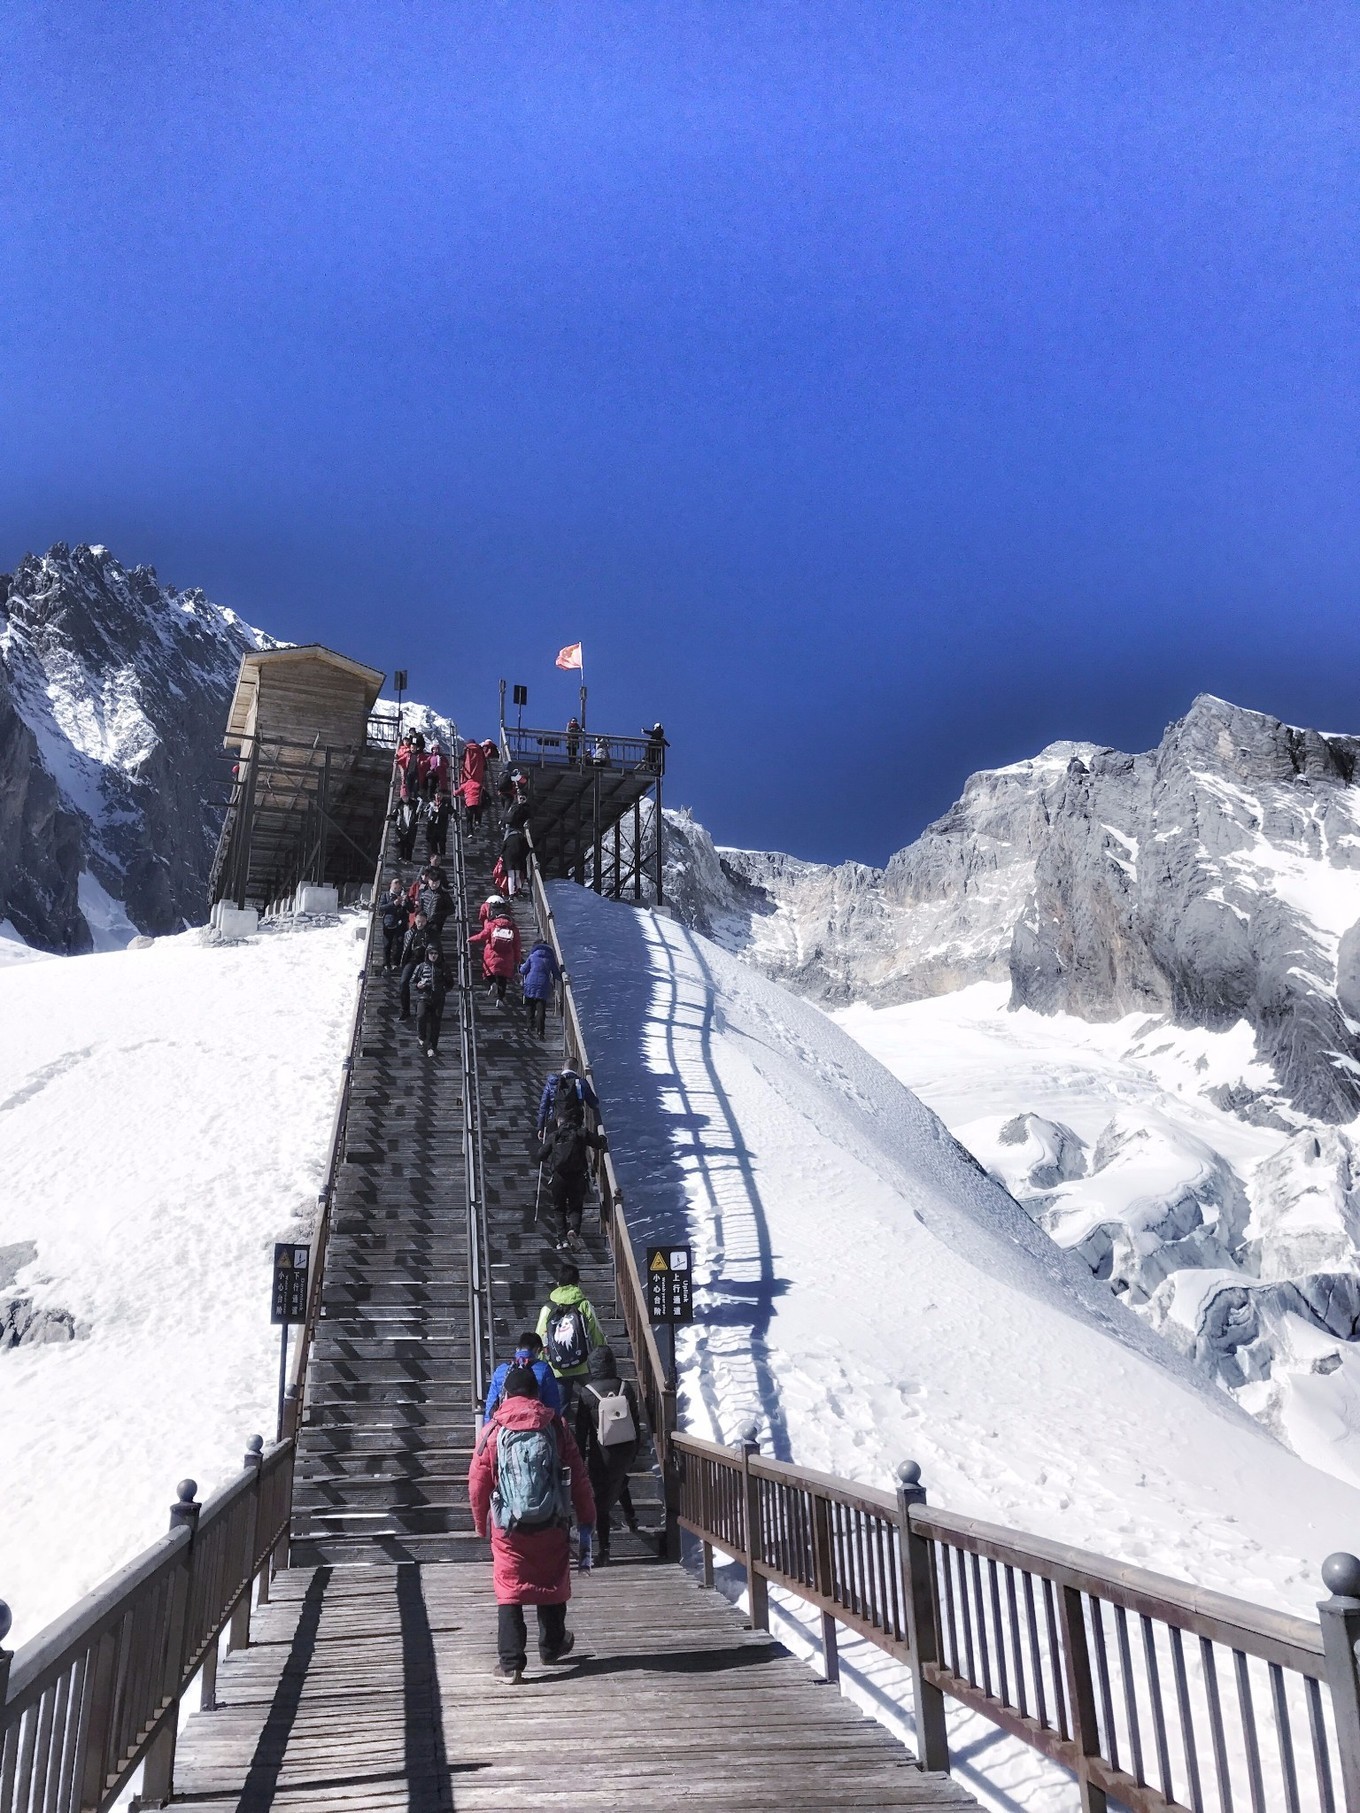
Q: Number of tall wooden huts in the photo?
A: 1